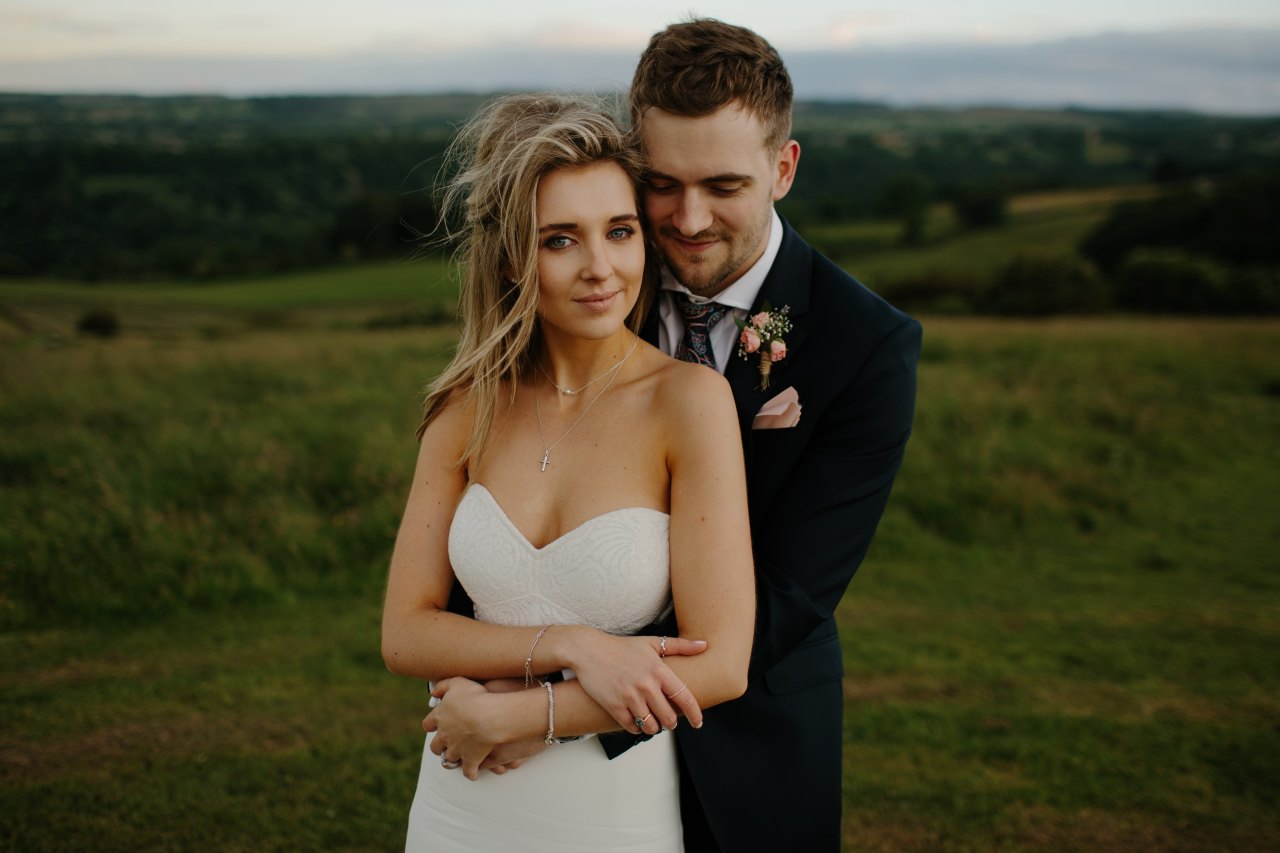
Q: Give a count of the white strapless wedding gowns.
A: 1